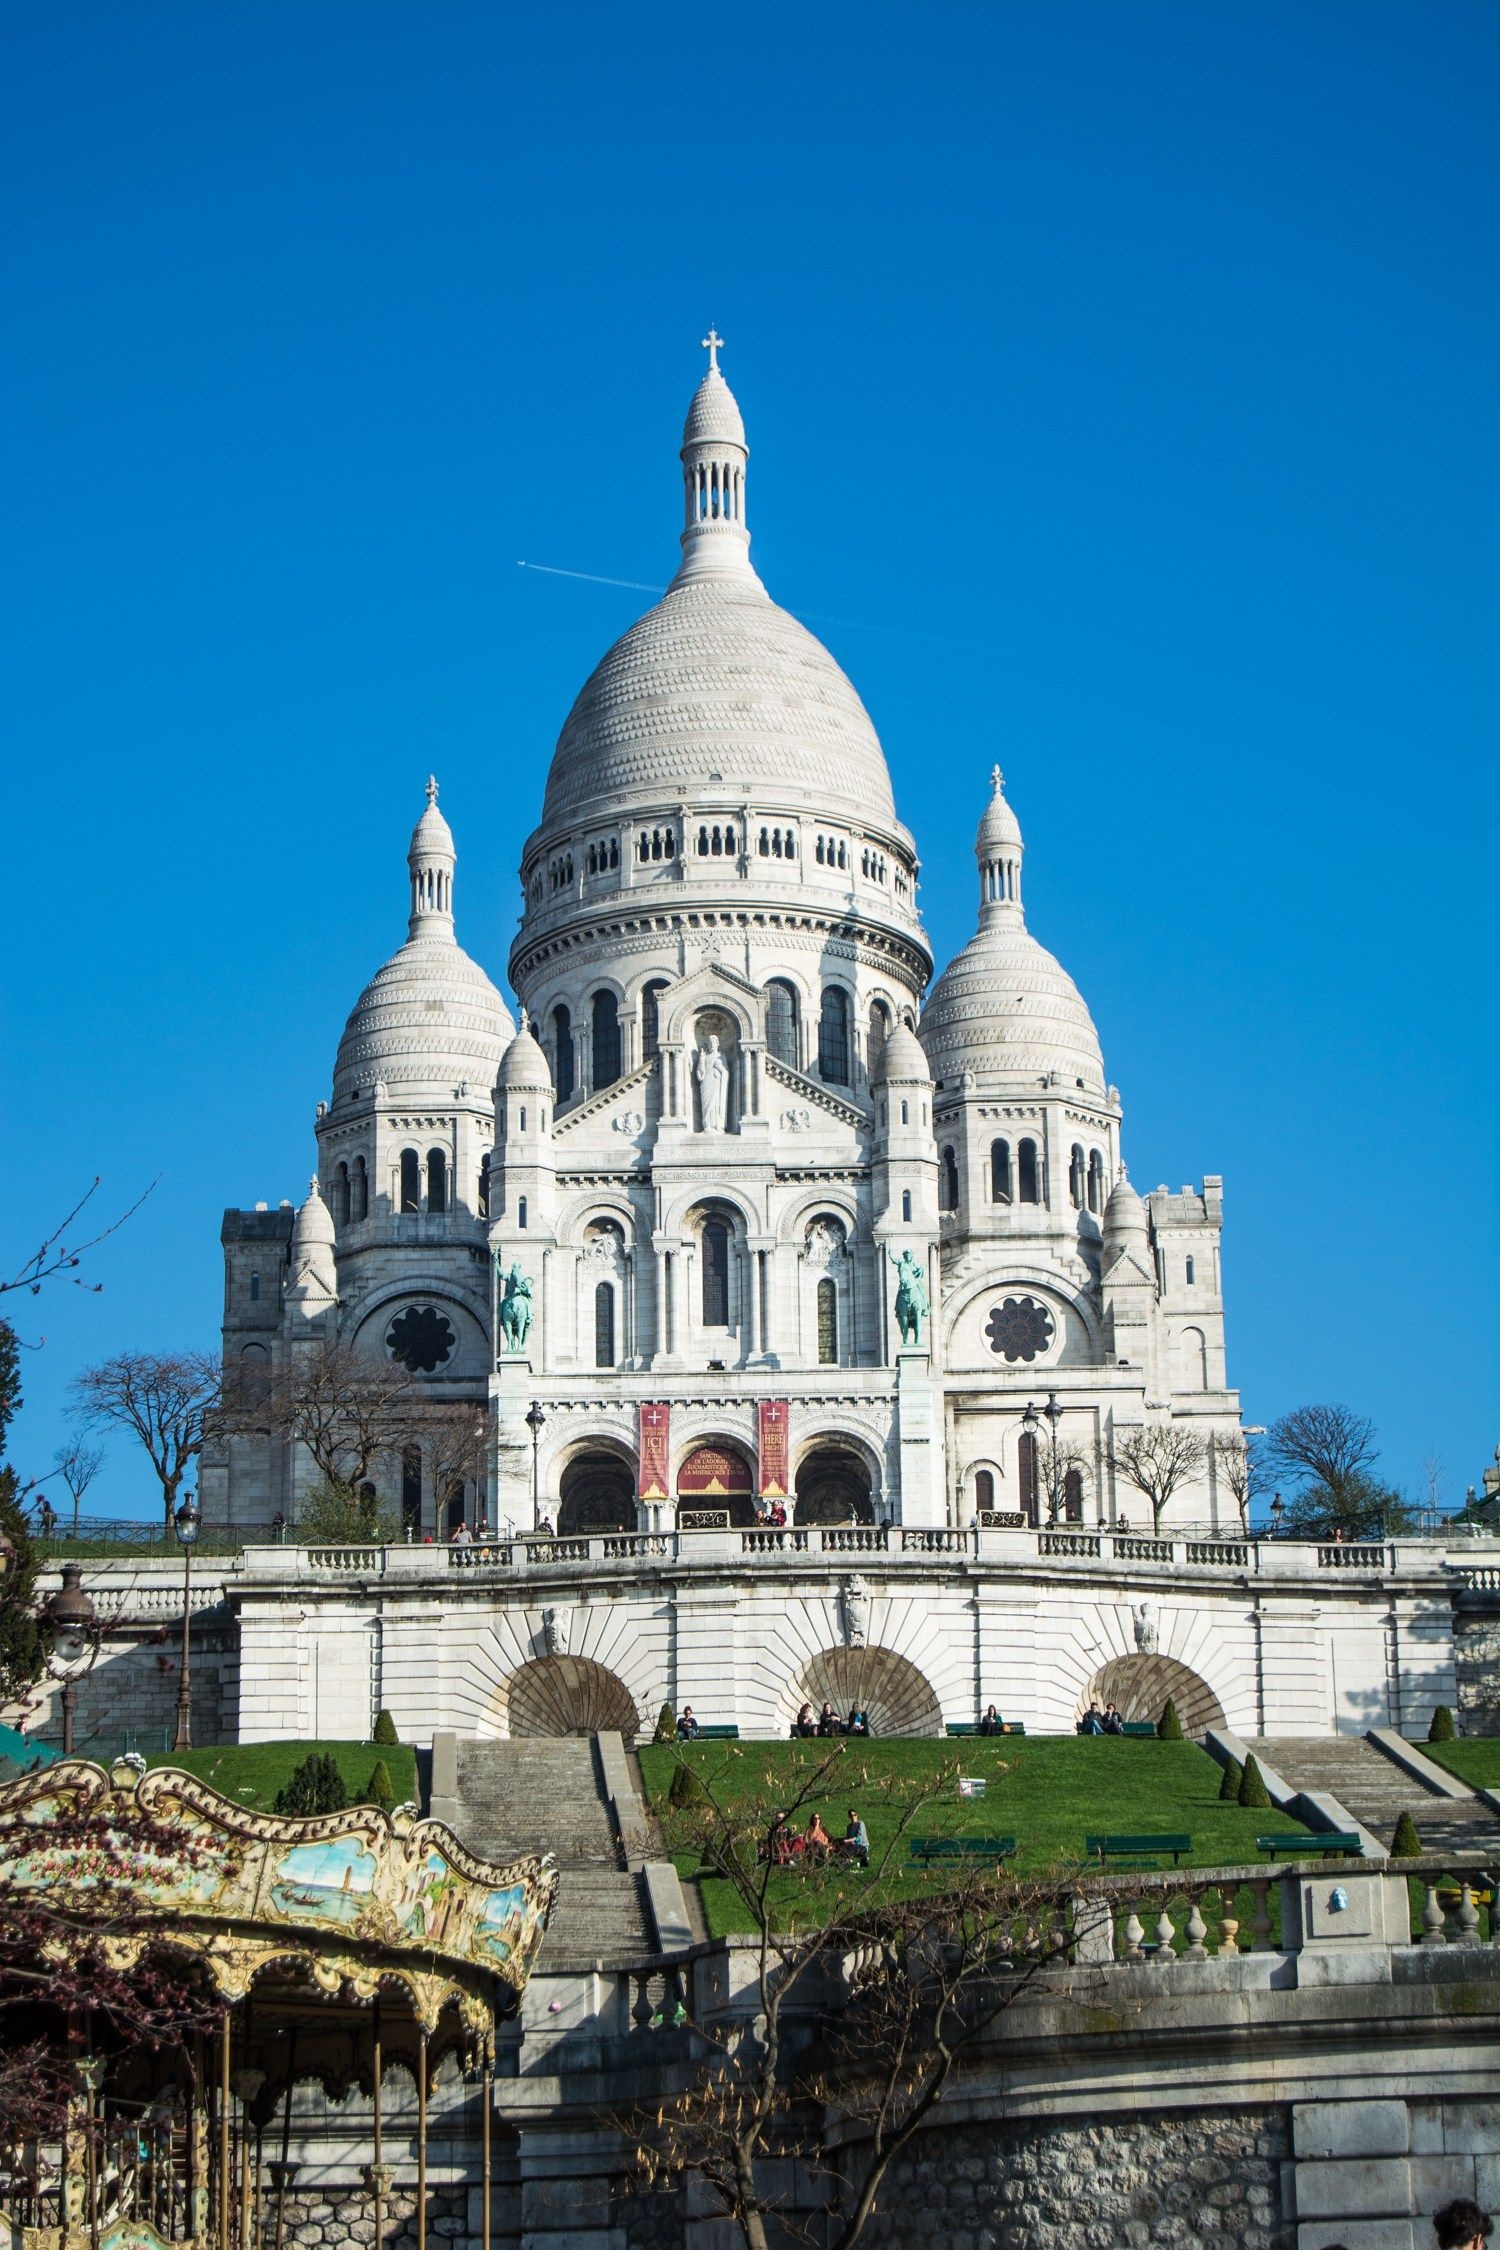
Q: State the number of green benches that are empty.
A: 3